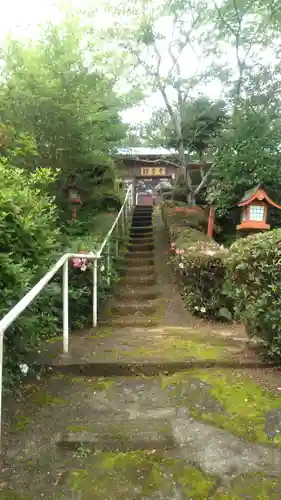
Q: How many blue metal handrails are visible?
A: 0